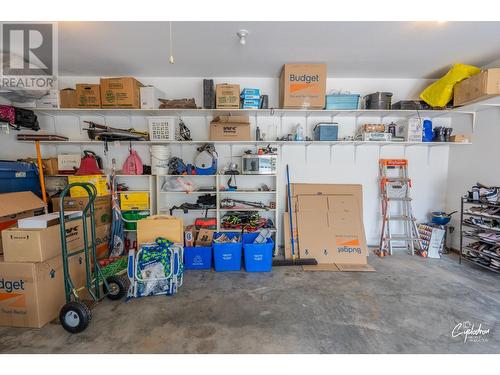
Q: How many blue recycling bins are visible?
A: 3